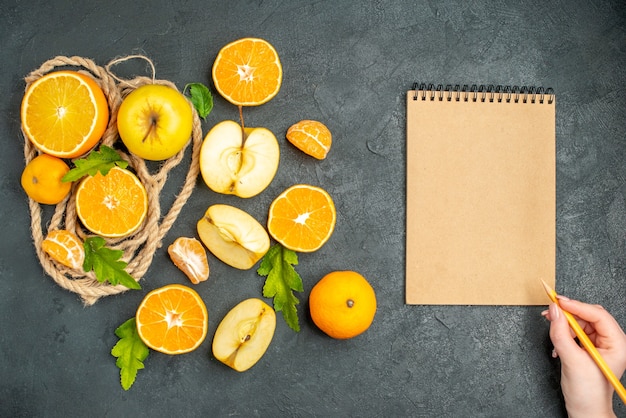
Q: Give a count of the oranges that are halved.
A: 5